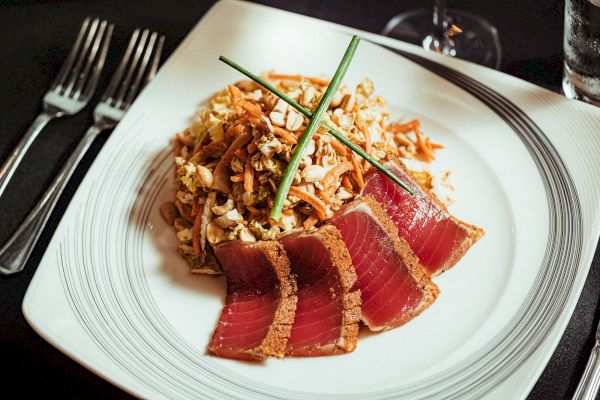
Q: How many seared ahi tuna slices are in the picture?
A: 4